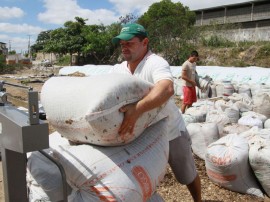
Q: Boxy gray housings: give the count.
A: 1